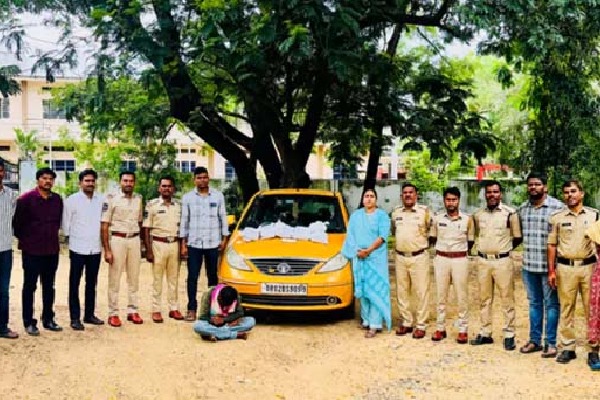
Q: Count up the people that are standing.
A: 13